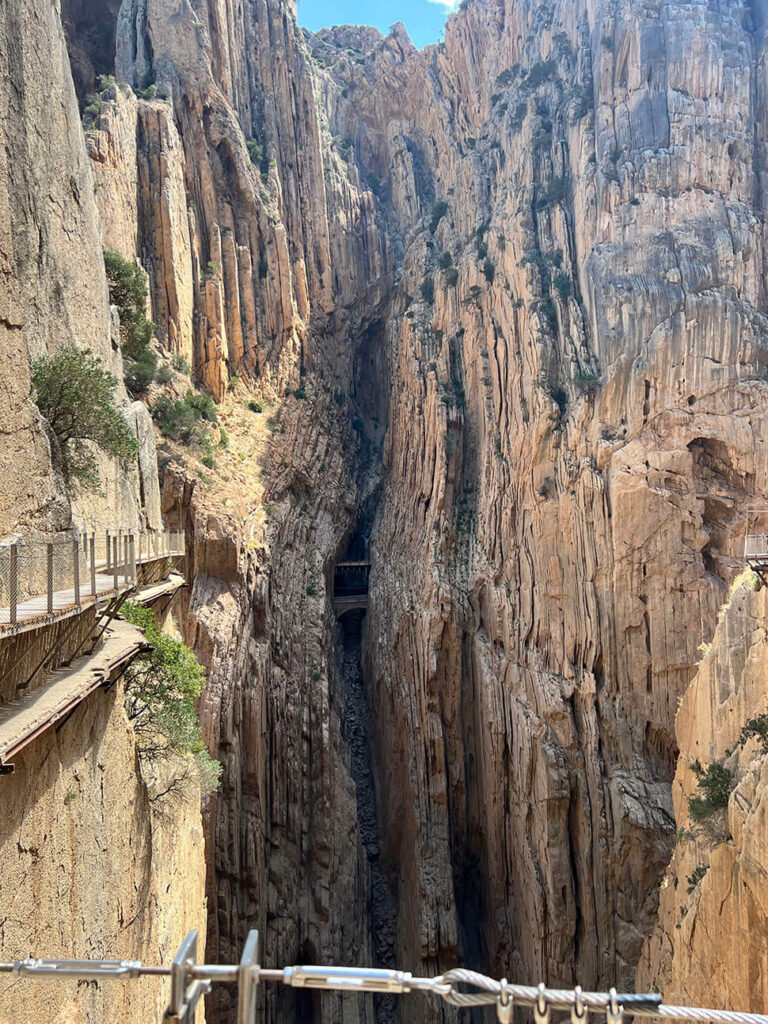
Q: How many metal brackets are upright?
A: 2